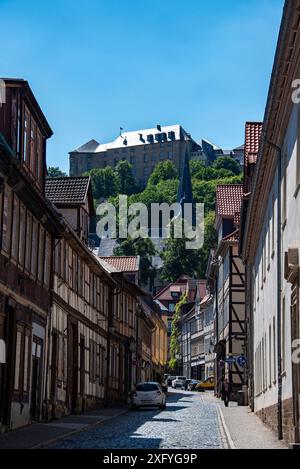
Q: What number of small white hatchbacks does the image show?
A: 1